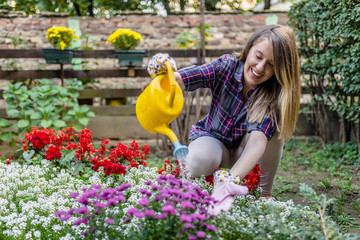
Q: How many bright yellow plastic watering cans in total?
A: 1